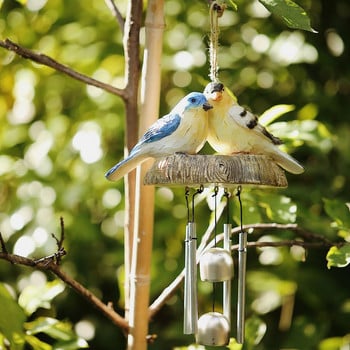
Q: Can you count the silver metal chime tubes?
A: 4